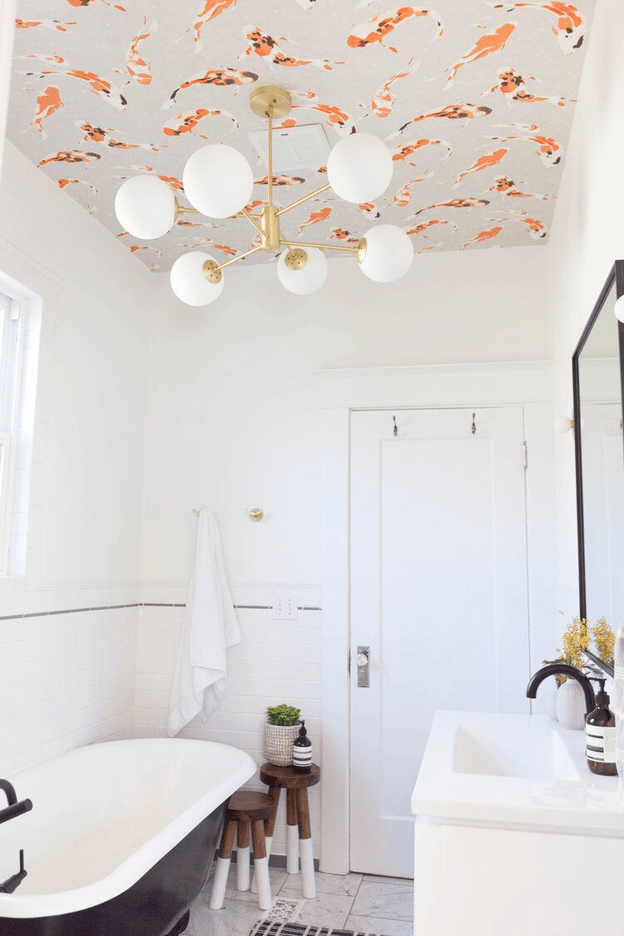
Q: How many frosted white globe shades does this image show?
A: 6